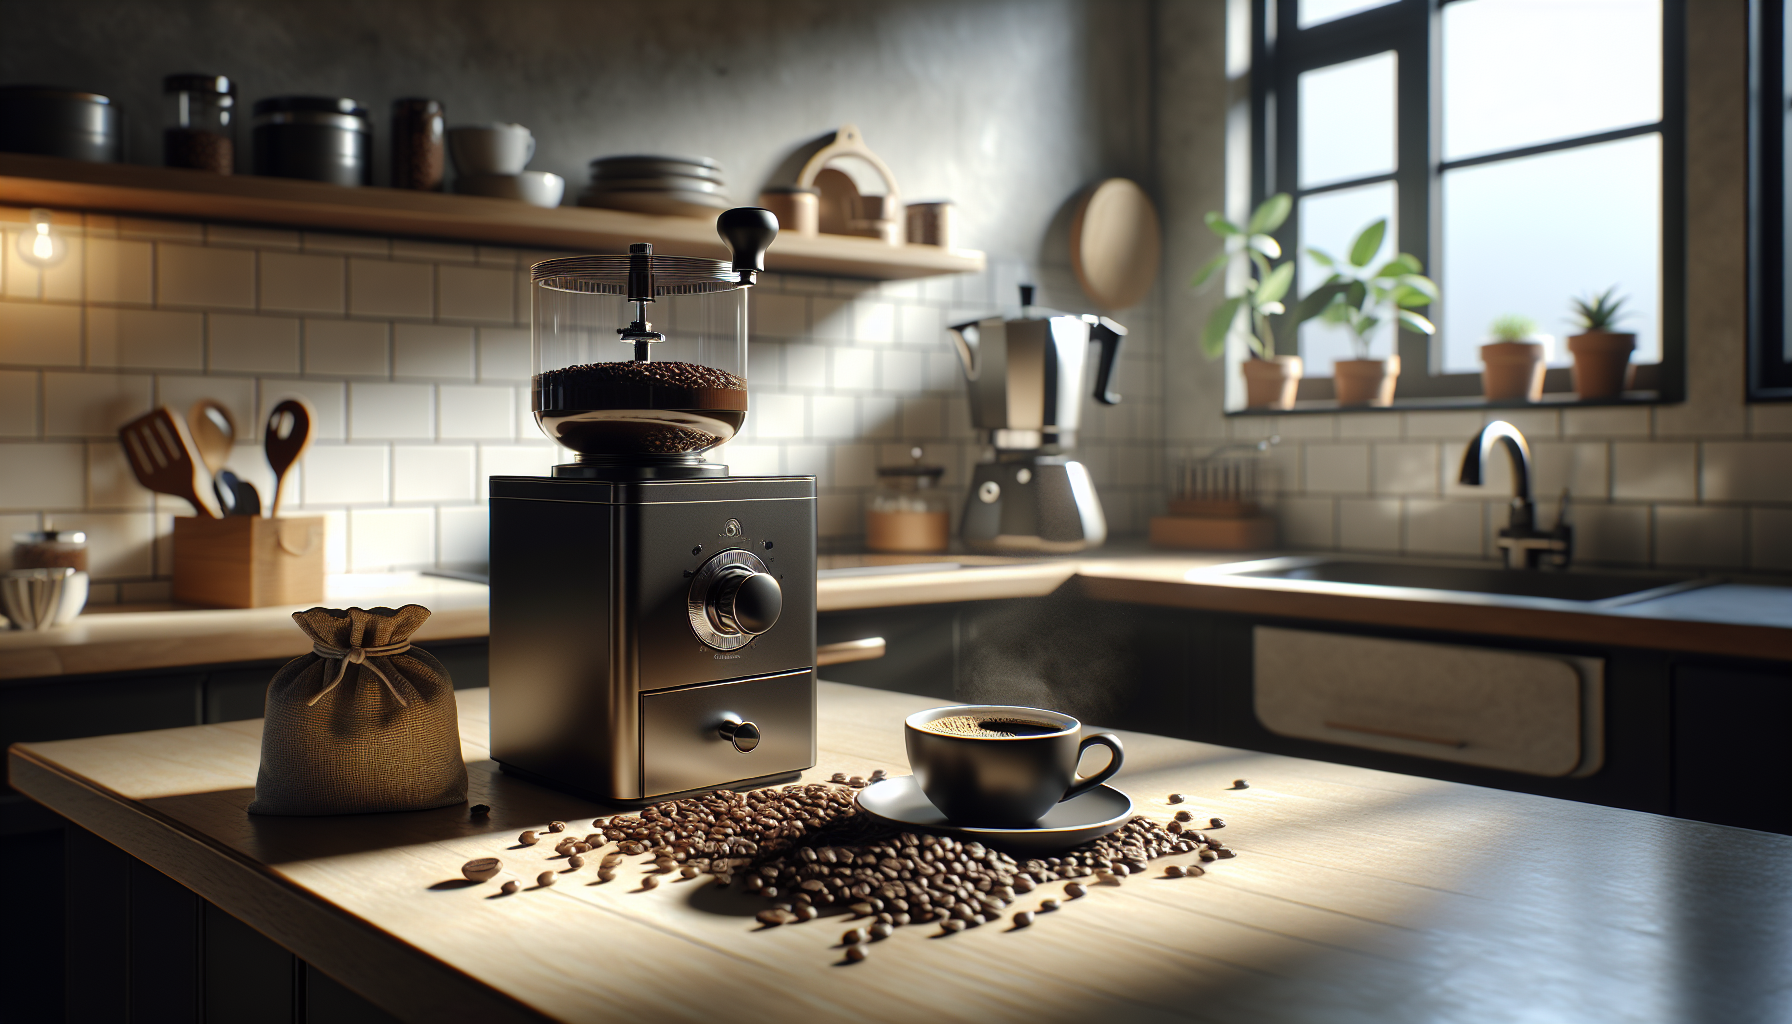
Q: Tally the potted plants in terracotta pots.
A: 4